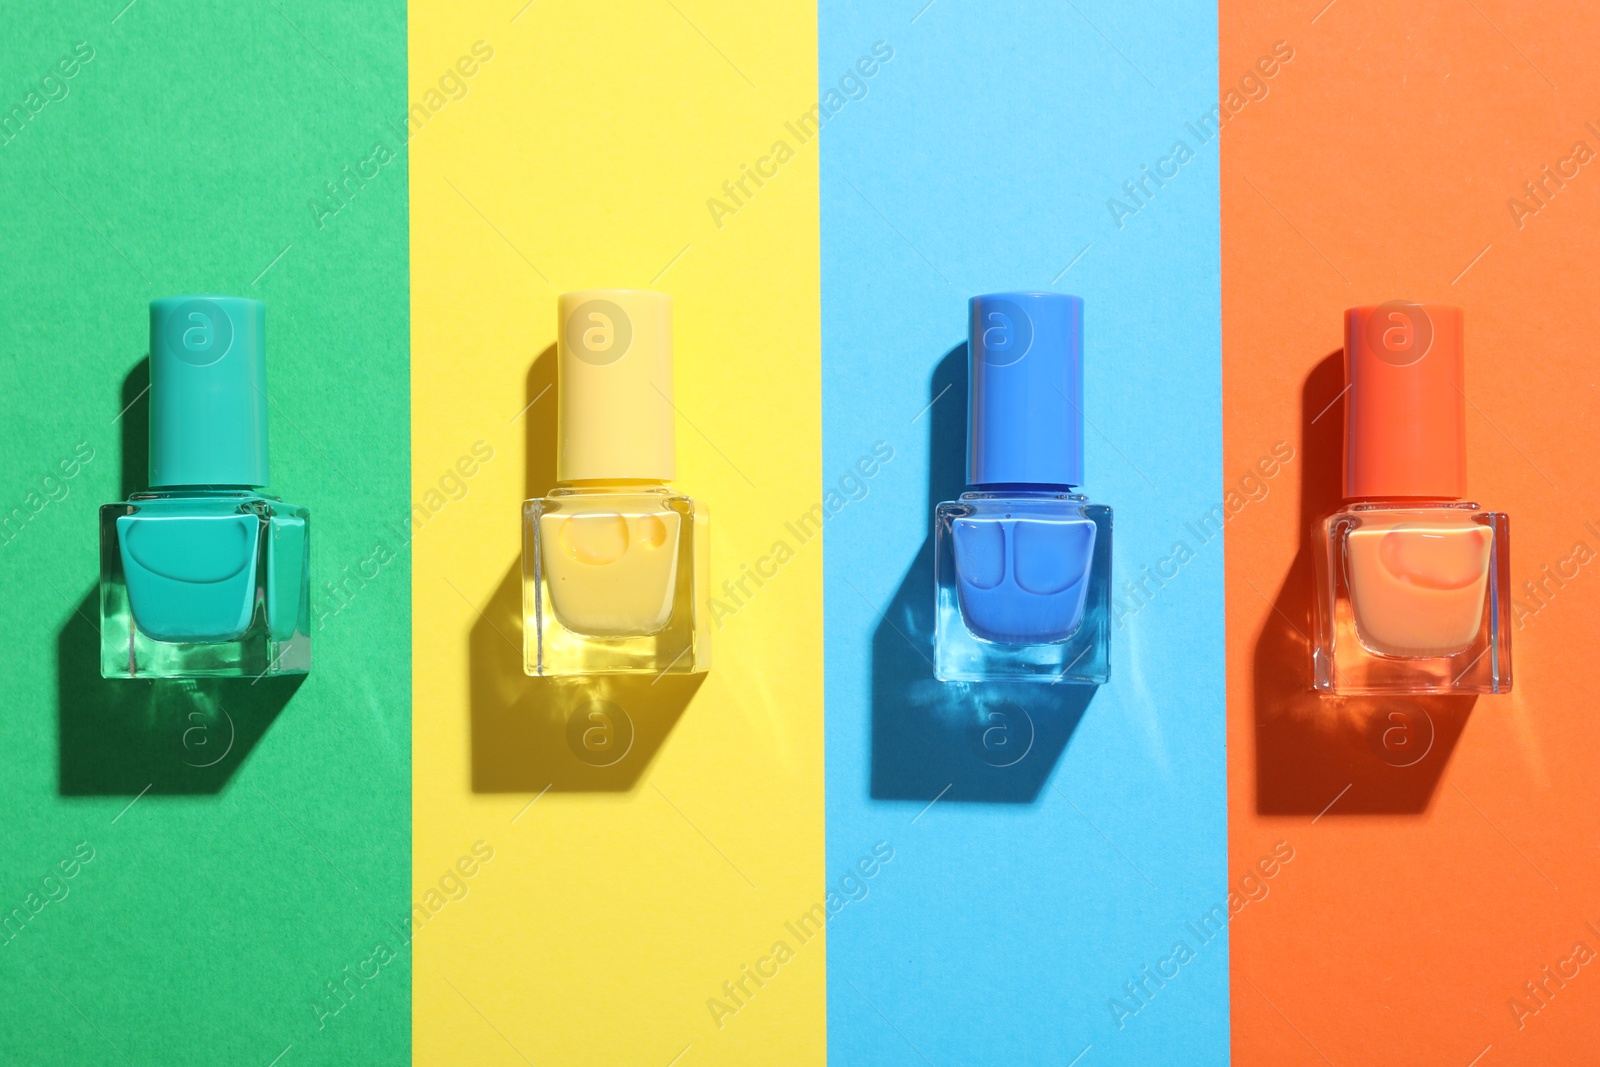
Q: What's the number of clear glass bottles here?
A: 4